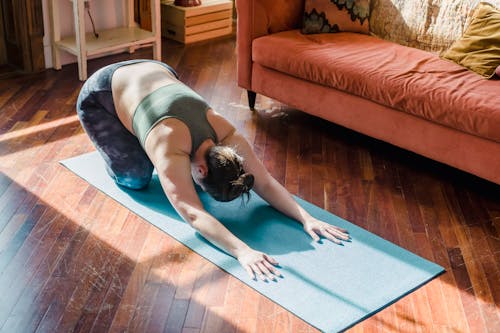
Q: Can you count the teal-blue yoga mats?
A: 1